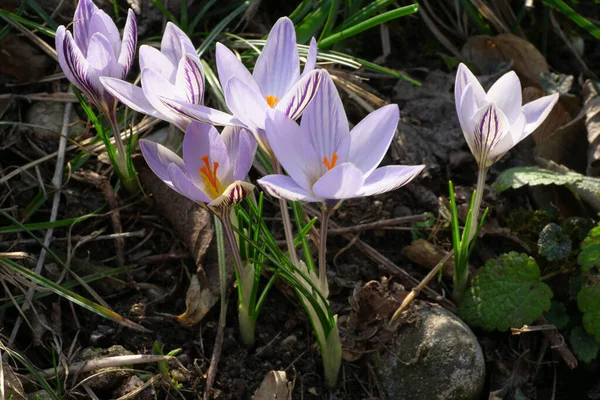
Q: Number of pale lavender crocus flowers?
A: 6